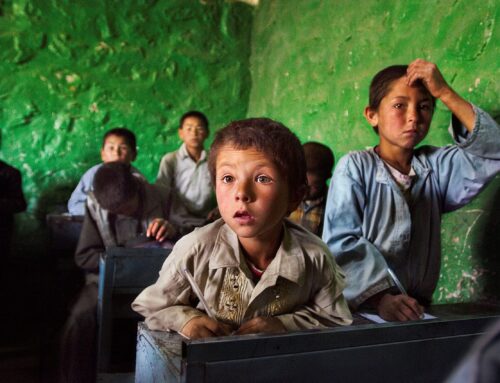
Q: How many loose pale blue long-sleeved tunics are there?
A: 1